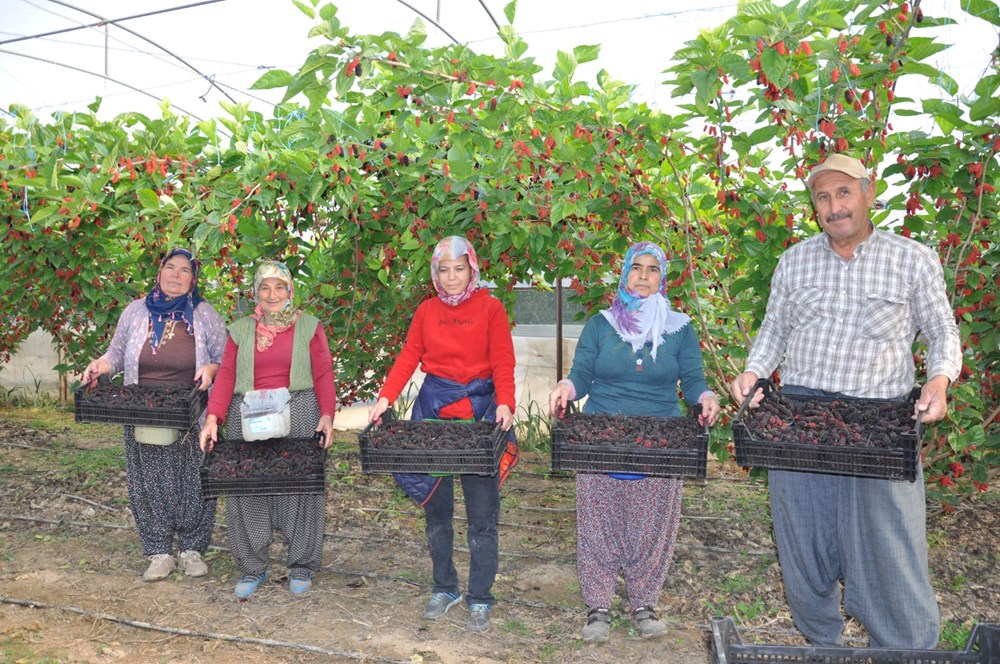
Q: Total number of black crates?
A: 6